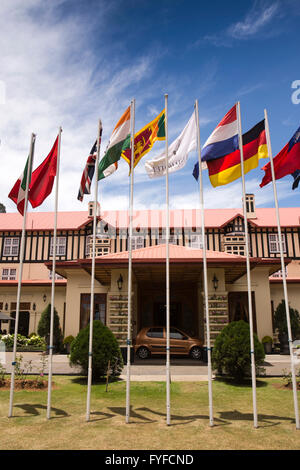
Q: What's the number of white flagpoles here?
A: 8